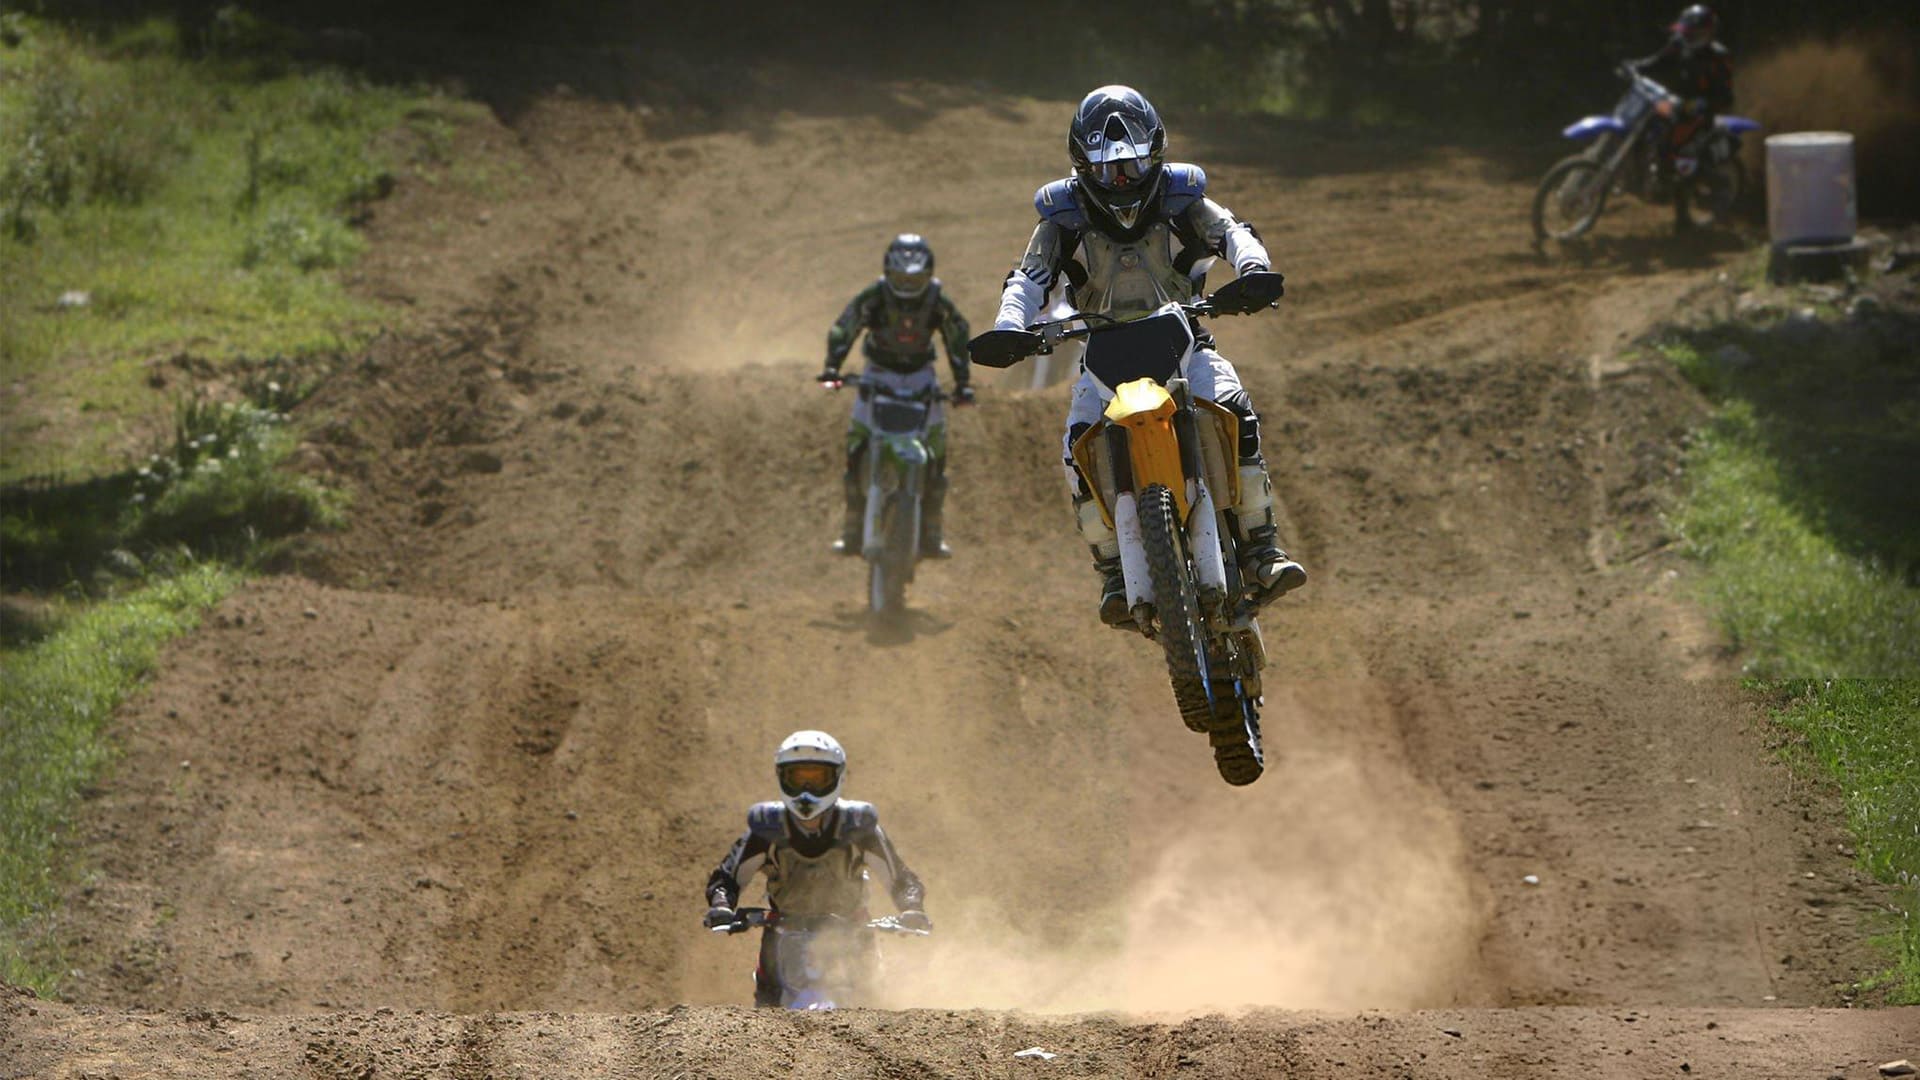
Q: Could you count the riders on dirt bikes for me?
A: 4